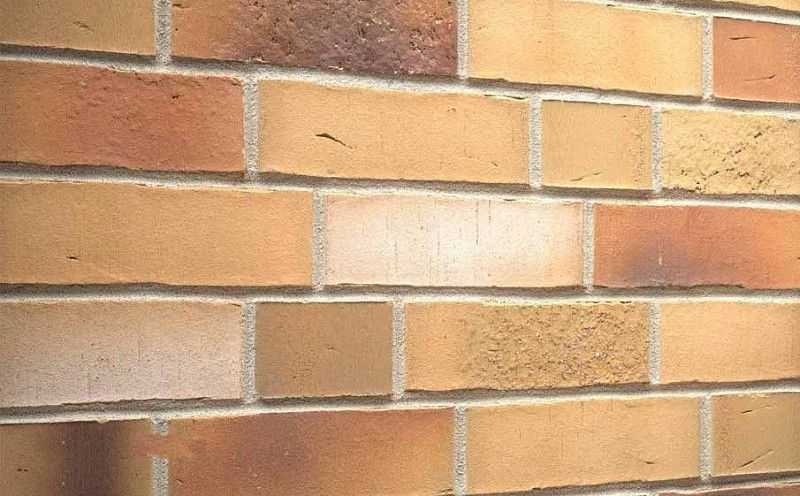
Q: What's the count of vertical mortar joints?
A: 14